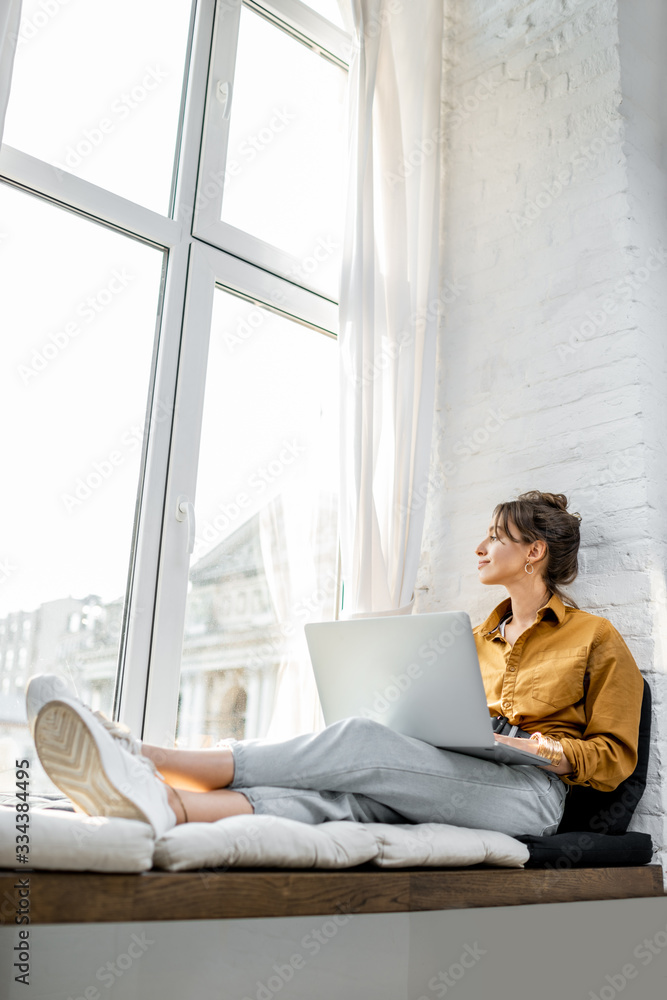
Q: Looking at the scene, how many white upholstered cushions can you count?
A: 3